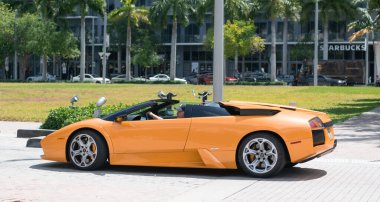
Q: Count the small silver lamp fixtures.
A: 2